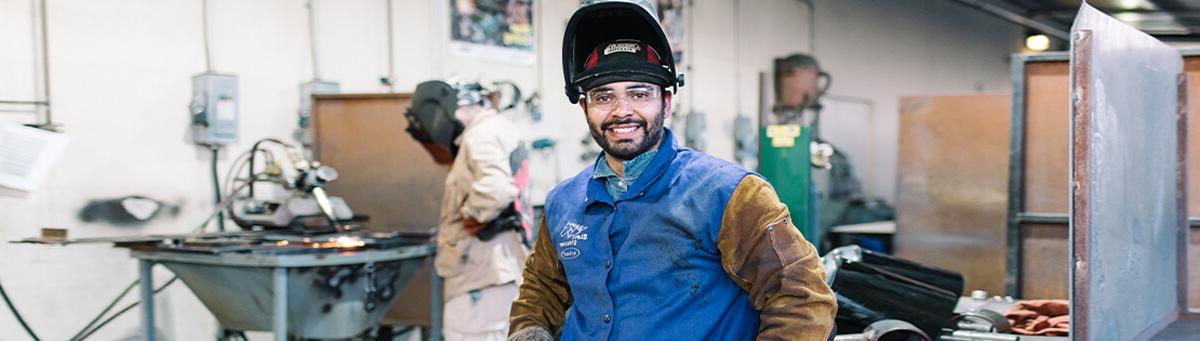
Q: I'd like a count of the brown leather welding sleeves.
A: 2